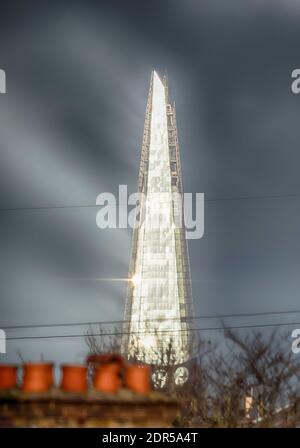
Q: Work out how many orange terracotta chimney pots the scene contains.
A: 5